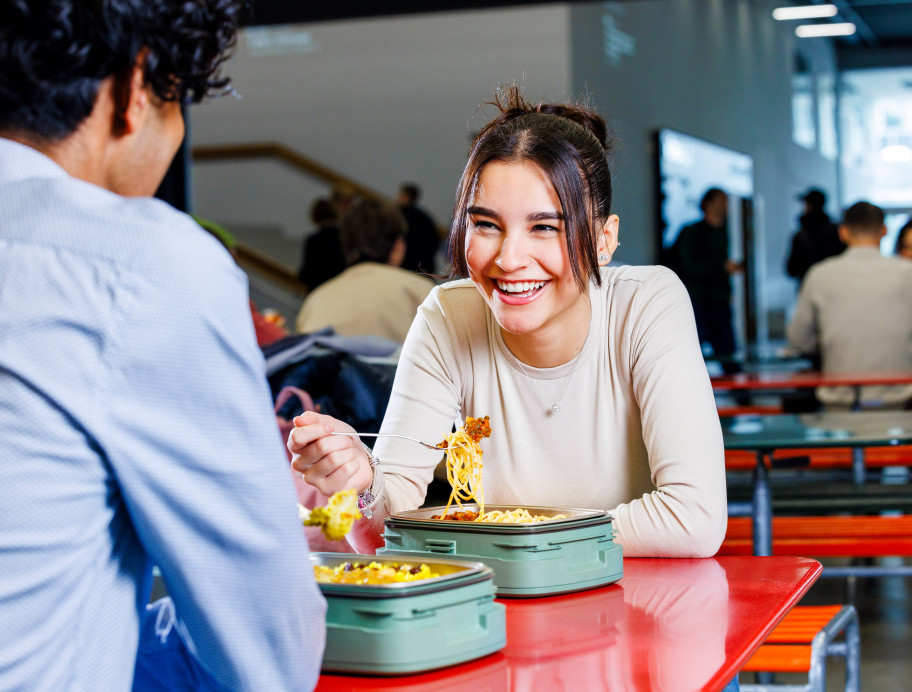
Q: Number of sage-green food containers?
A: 2